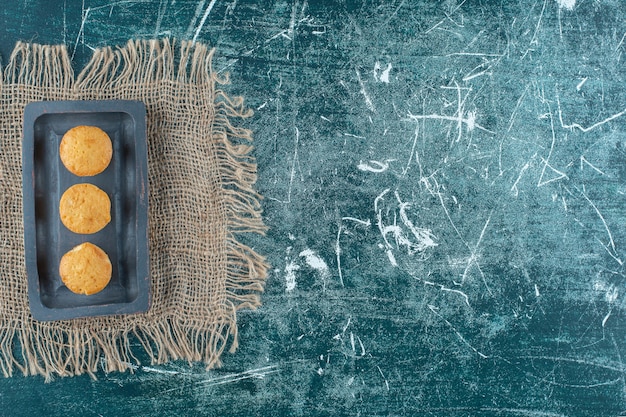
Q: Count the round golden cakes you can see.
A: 3